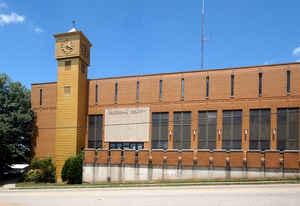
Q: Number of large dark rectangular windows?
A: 7